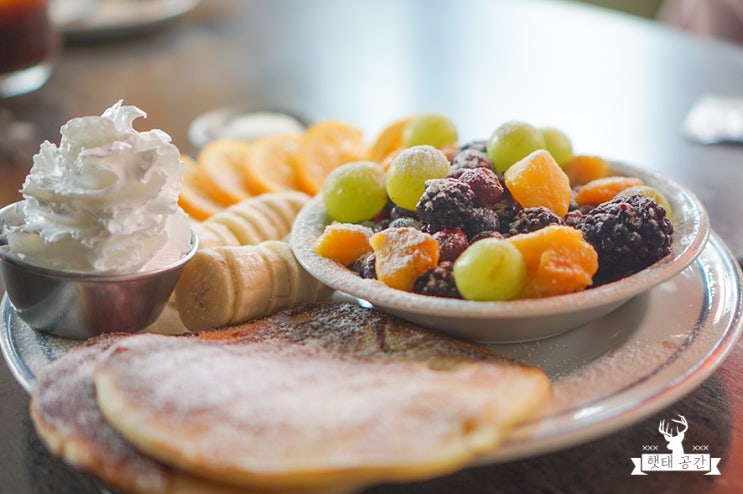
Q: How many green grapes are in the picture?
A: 7